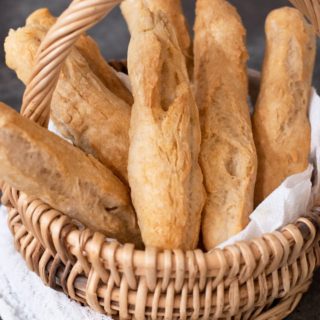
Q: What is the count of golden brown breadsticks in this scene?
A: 7